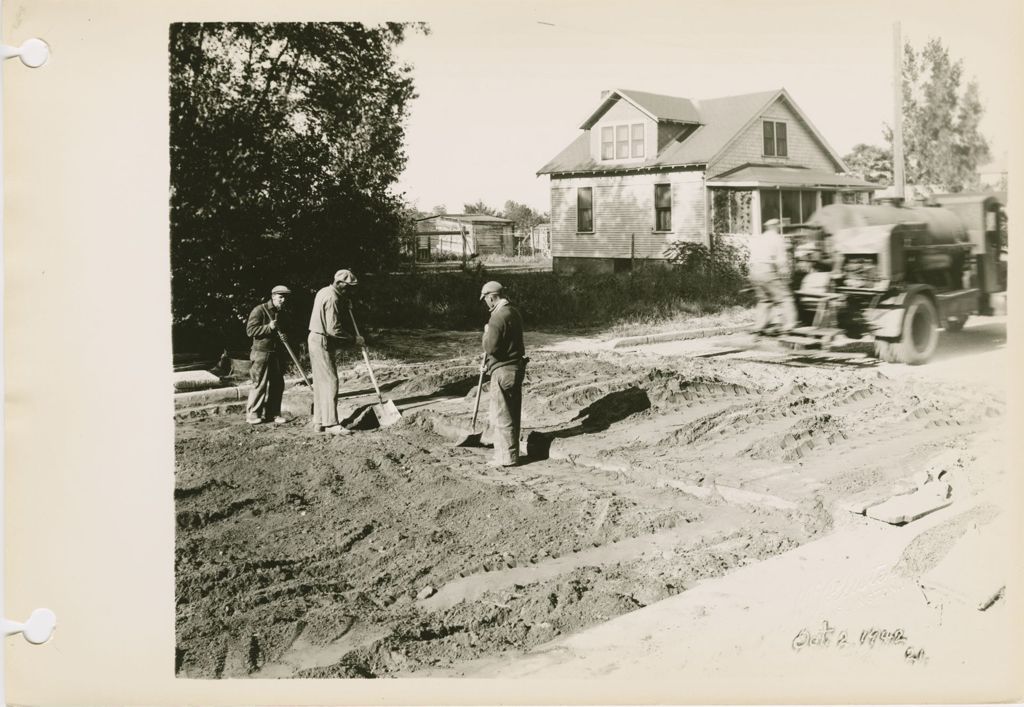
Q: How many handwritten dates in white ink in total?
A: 1